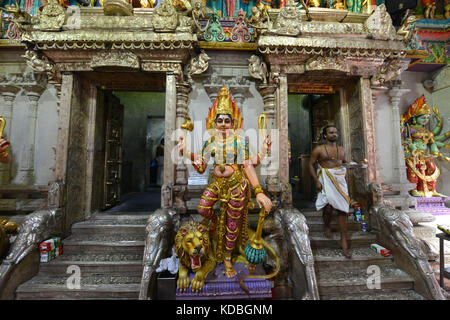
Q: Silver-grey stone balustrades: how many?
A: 4